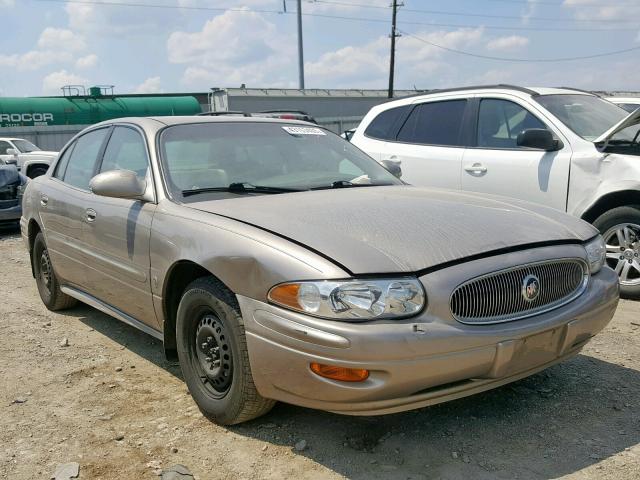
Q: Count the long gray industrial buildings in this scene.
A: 1